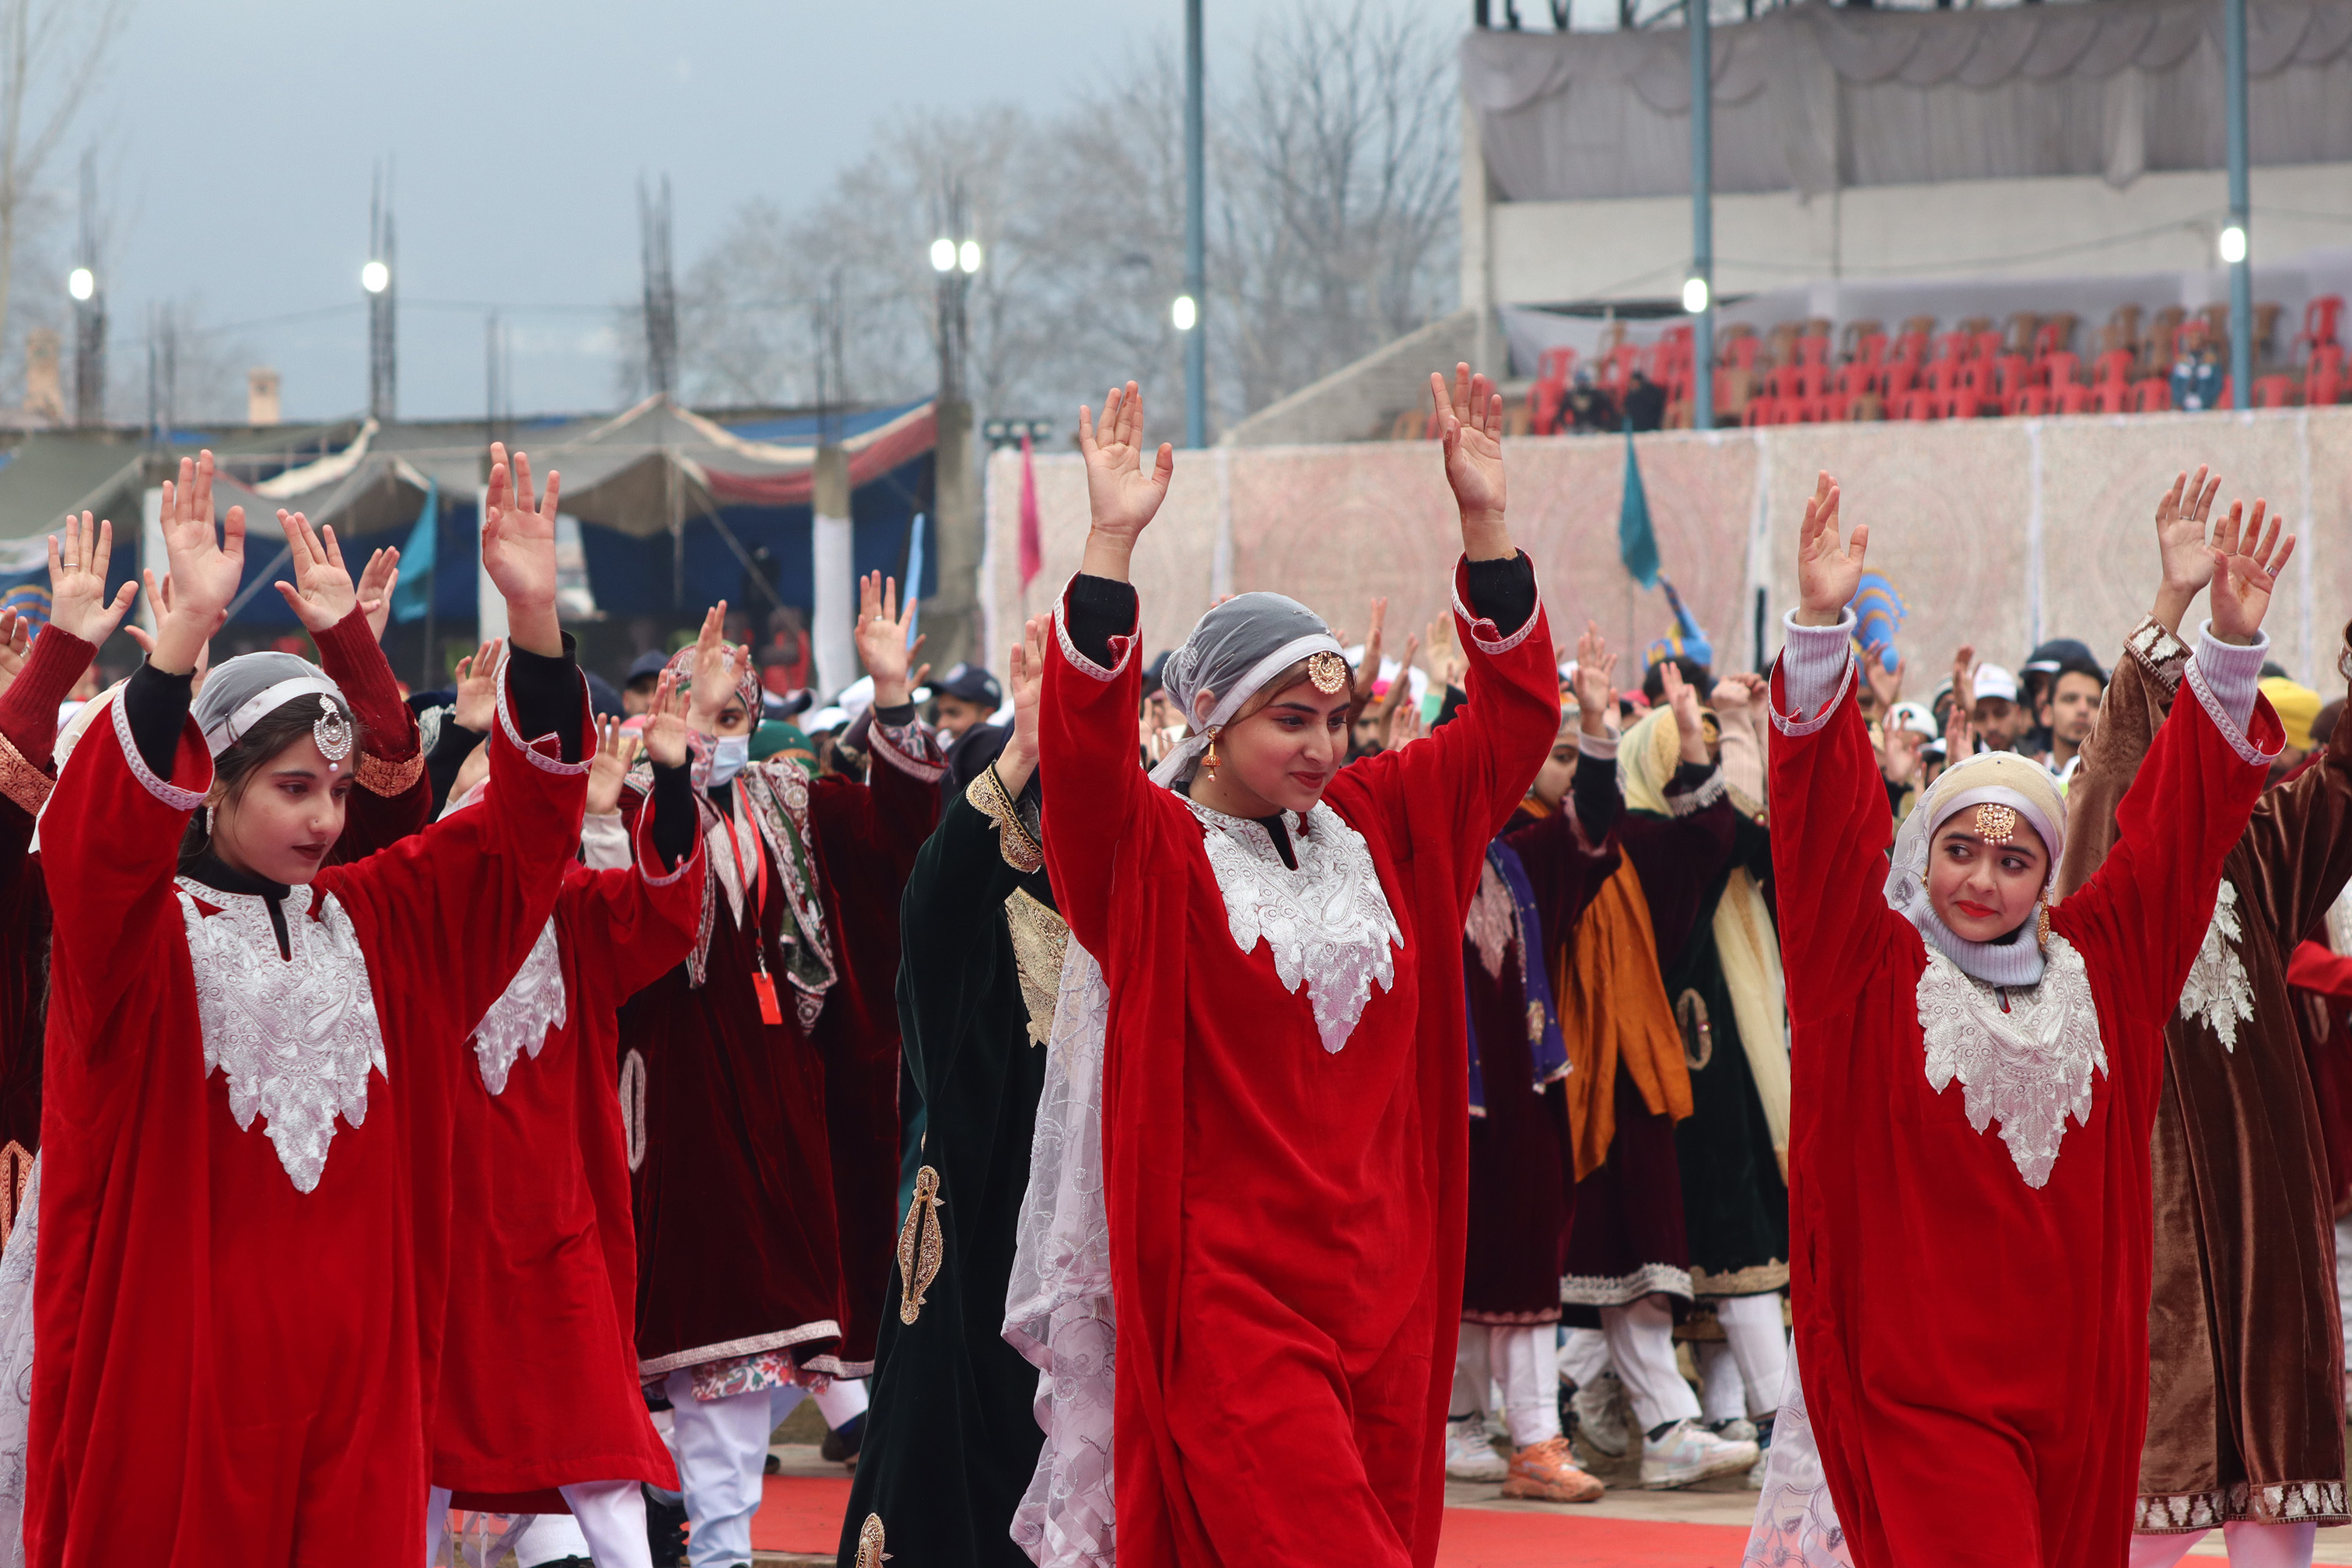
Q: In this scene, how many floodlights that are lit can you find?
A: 7